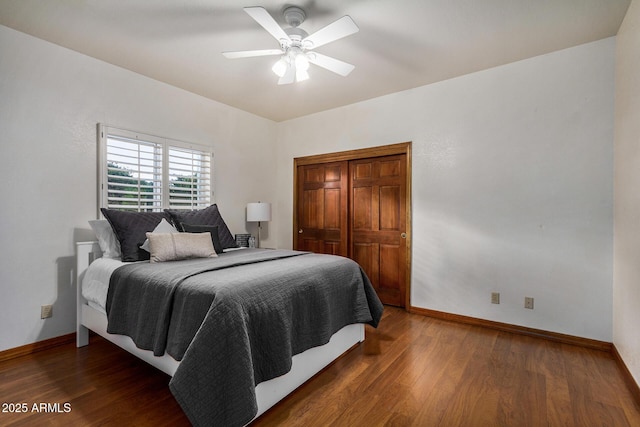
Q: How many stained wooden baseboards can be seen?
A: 3